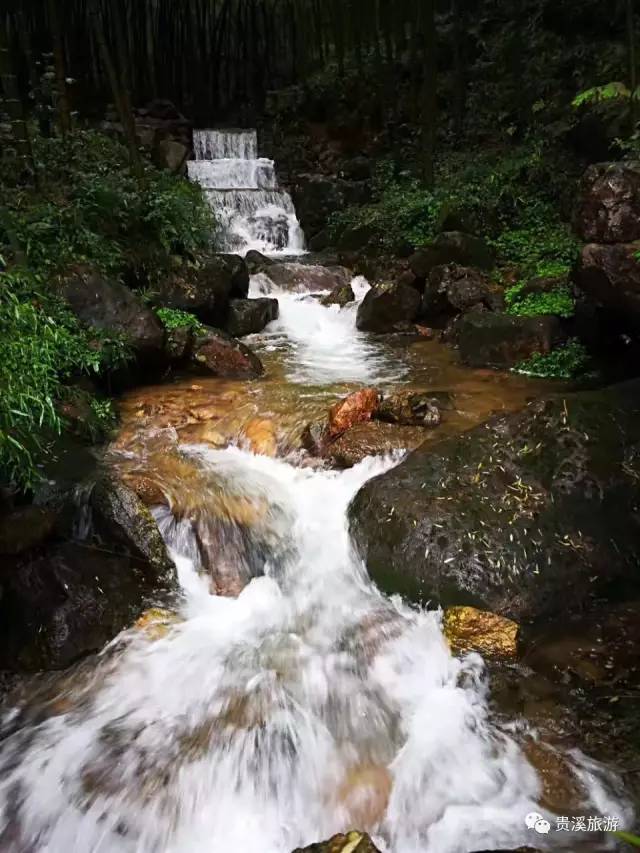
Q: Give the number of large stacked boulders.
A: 2